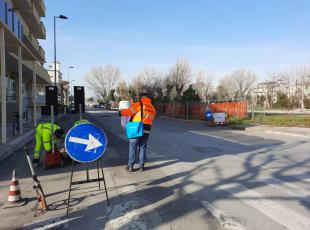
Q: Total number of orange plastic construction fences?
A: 1